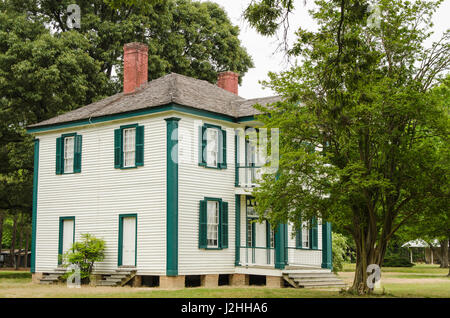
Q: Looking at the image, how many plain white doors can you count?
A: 2